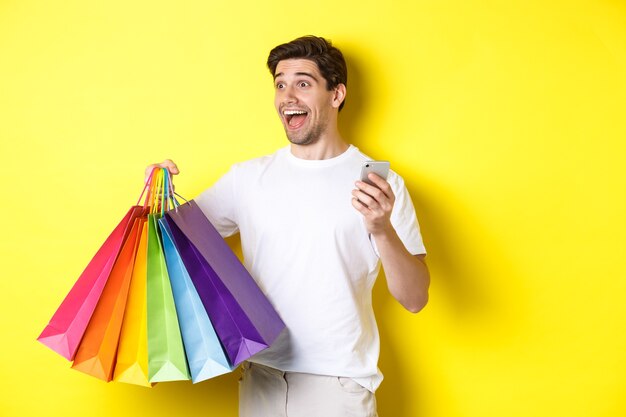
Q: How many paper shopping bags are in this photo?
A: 6